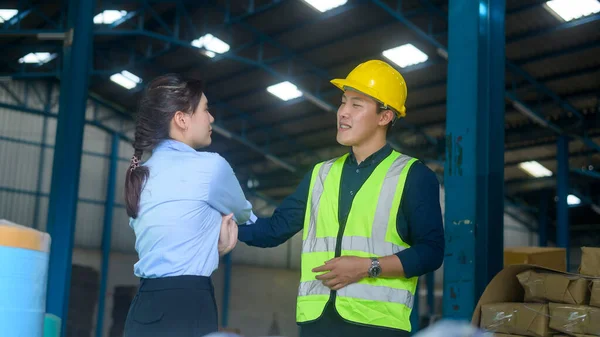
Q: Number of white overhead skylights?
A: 11